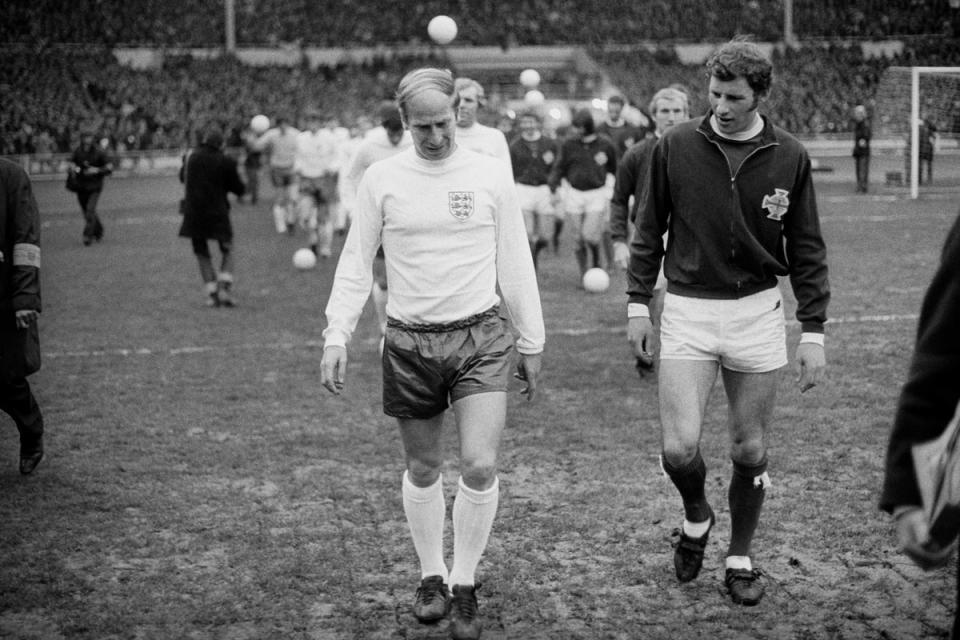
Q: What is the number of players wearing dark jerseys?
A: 5